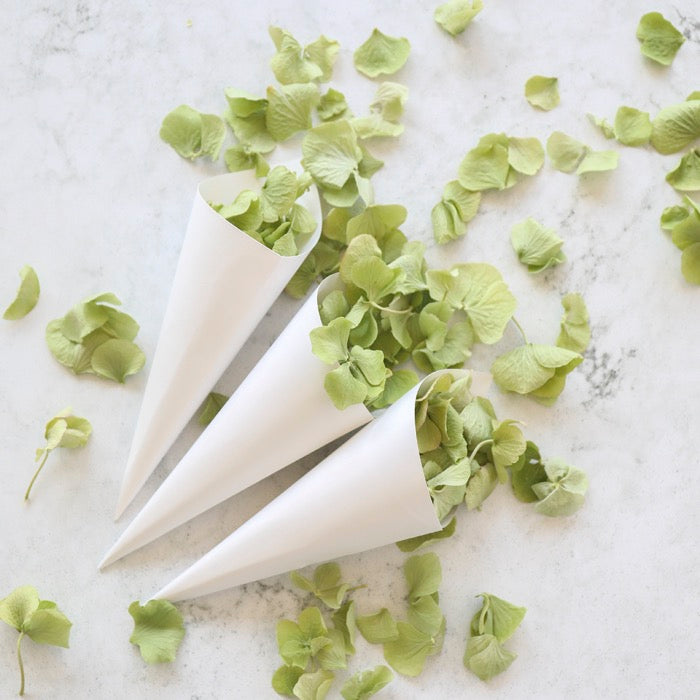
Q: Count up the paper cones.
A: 3